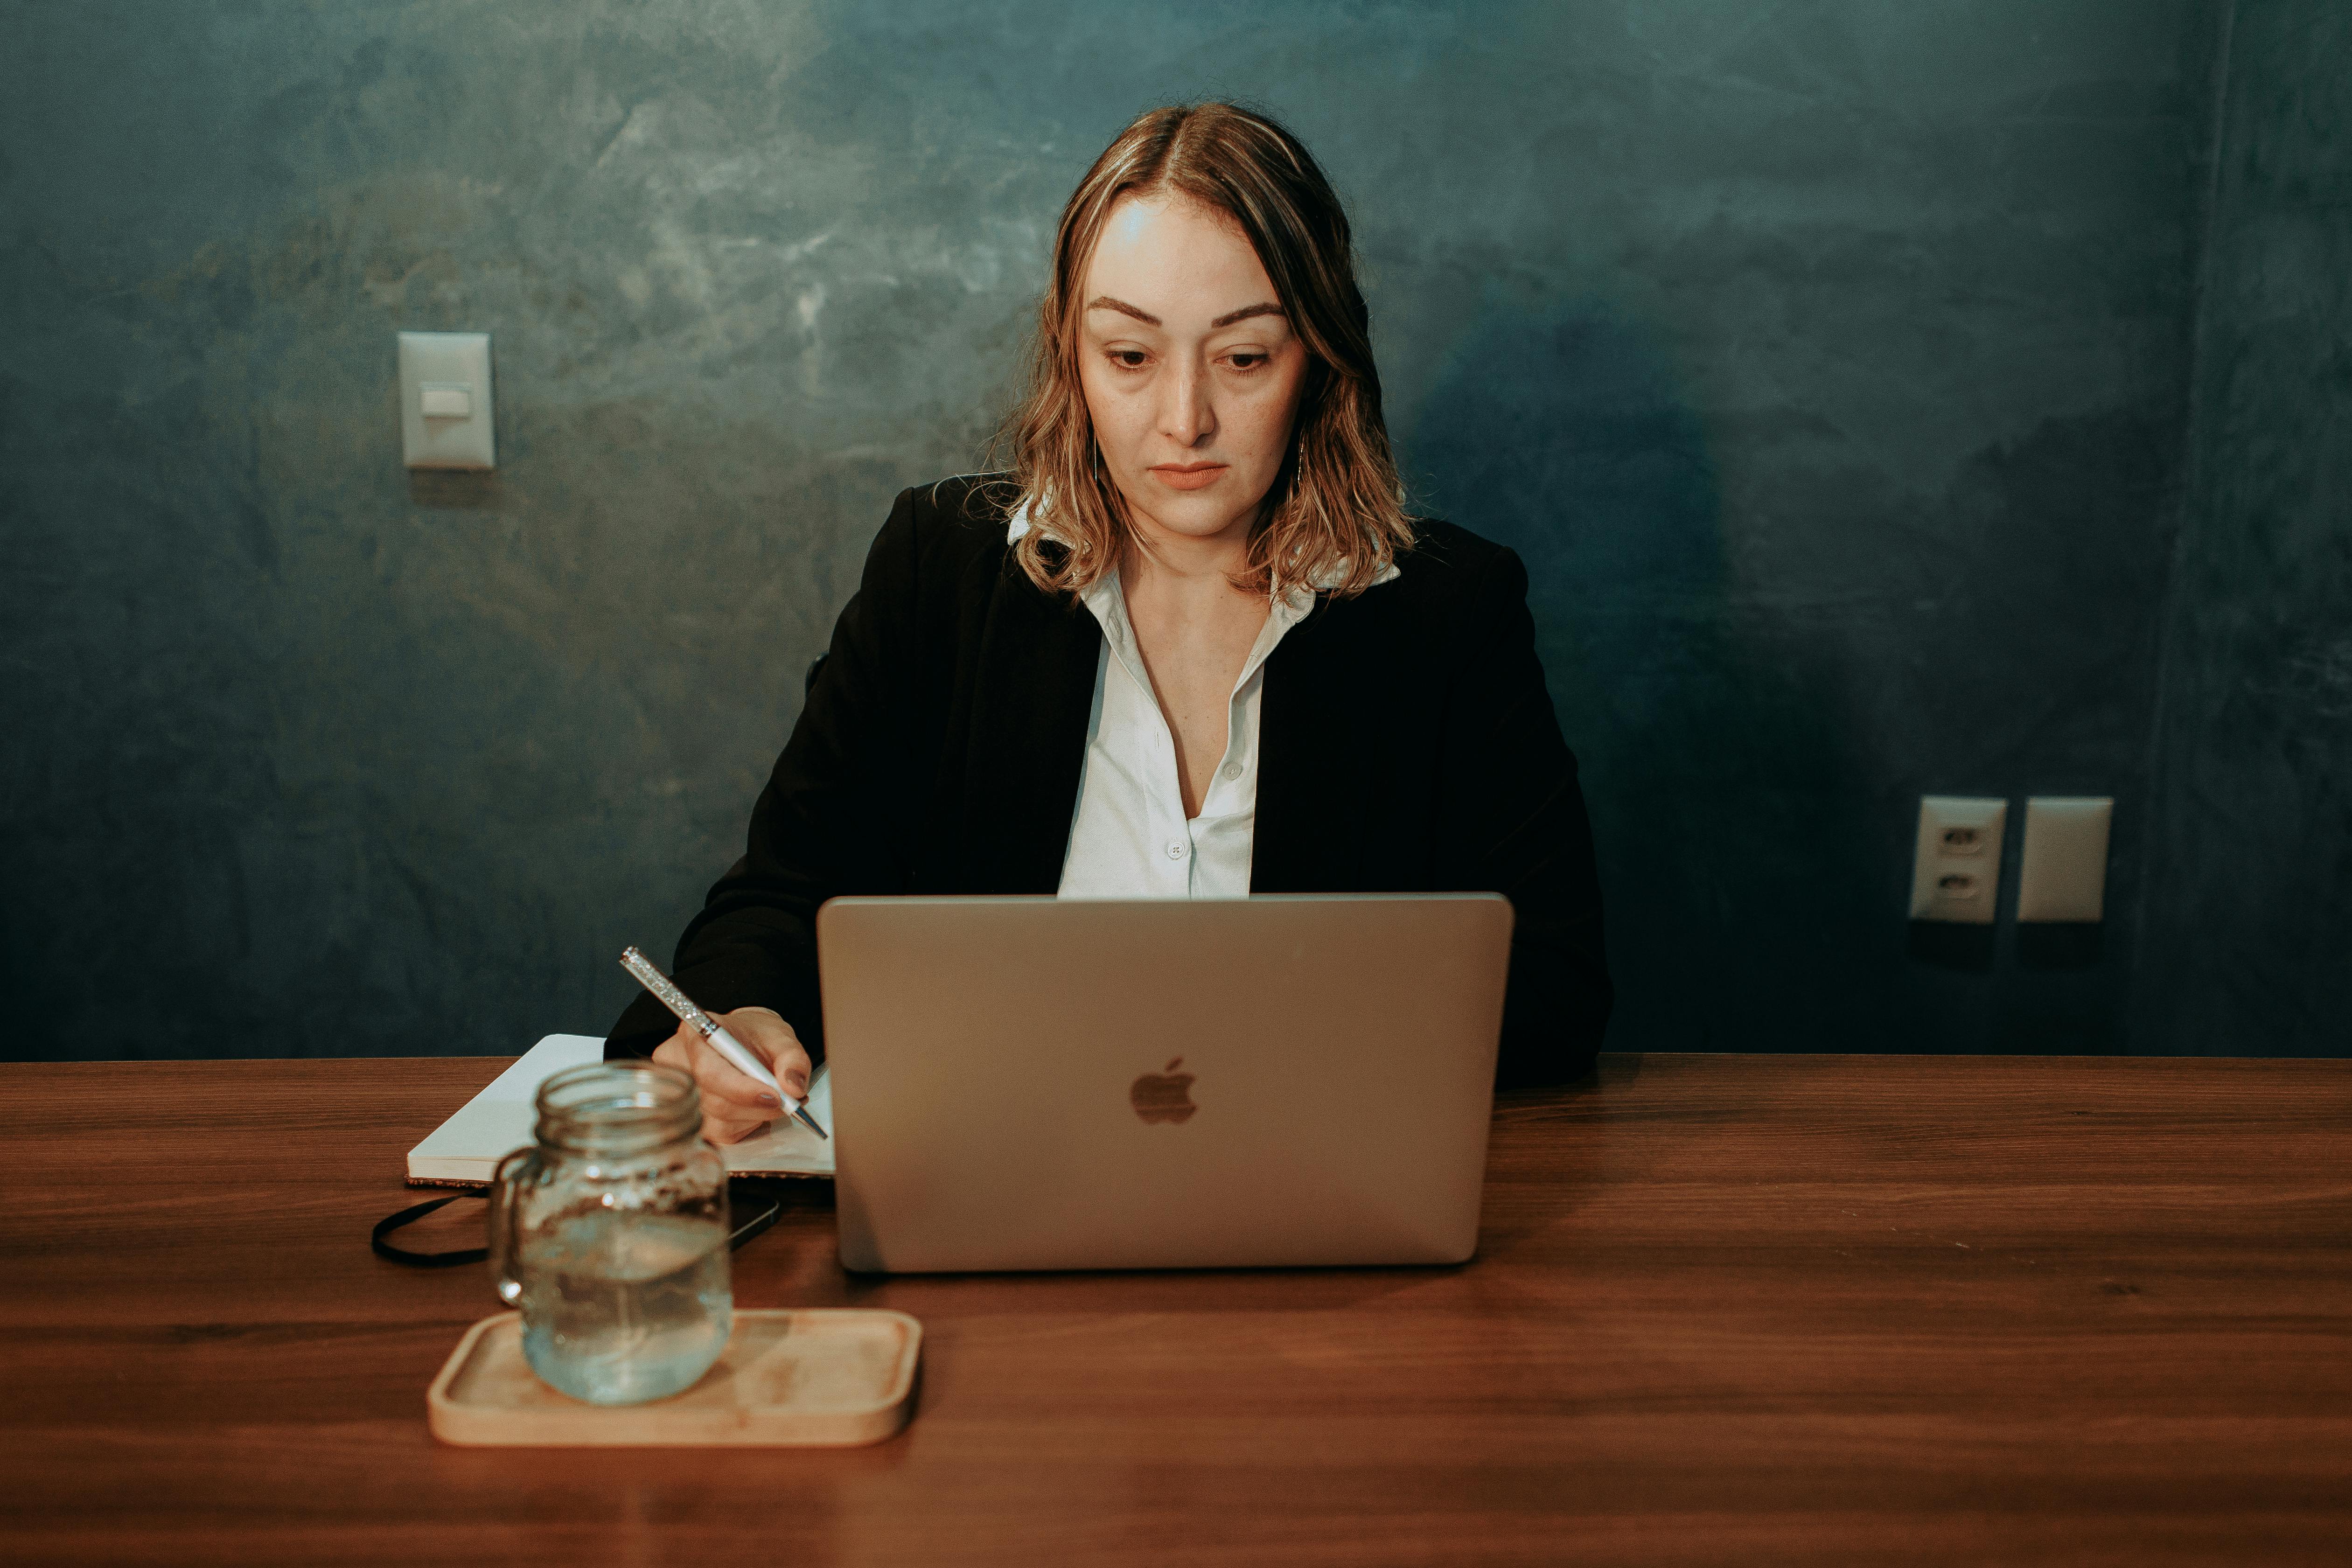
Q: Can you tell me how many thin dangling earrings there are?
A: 2